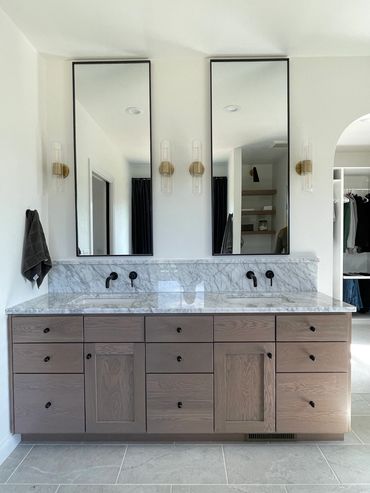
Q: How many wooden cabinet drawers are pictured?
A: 9